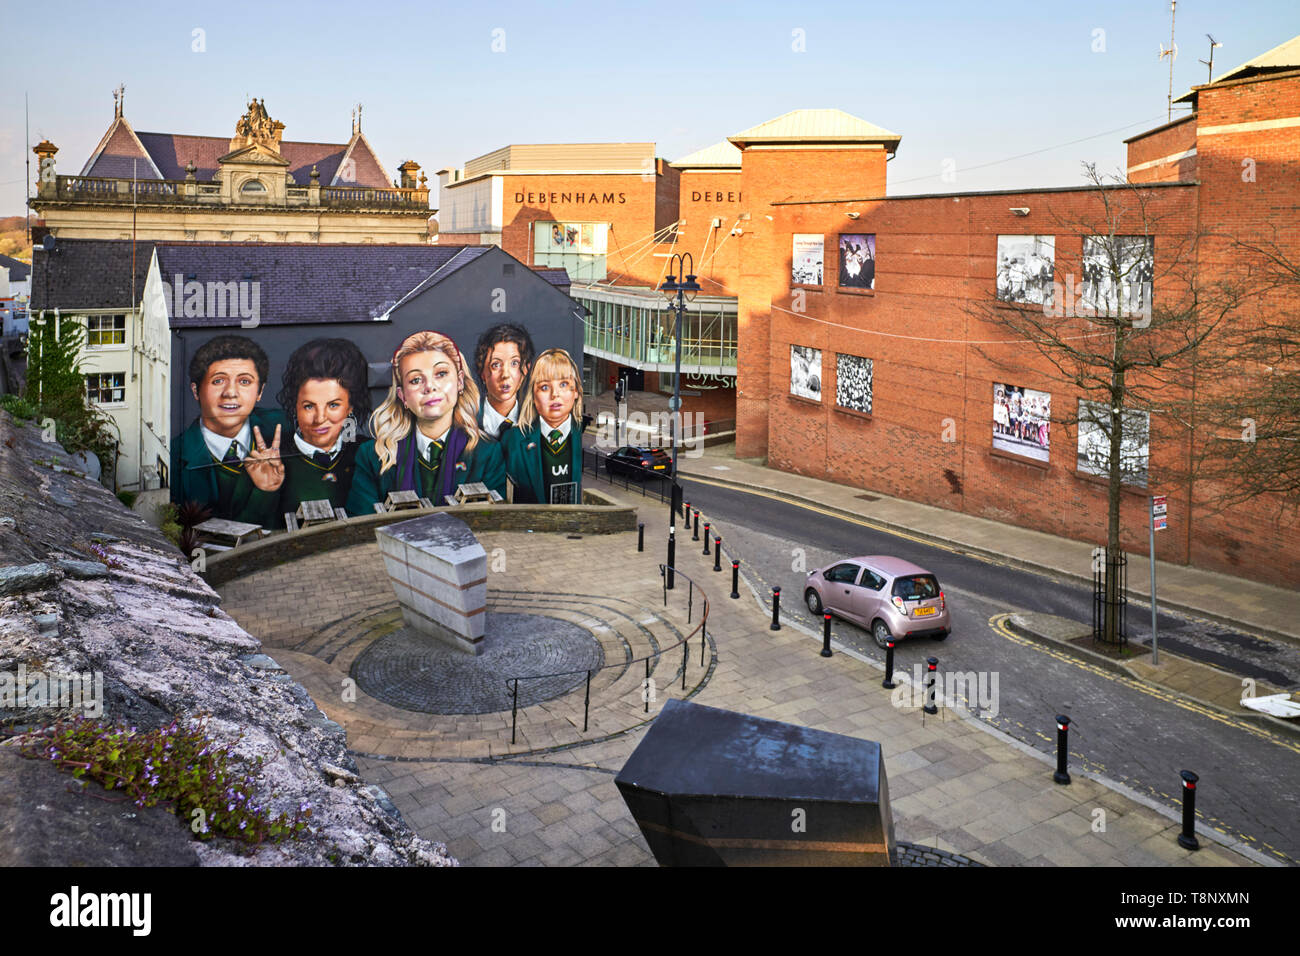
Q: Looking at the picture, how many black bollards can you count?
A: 12